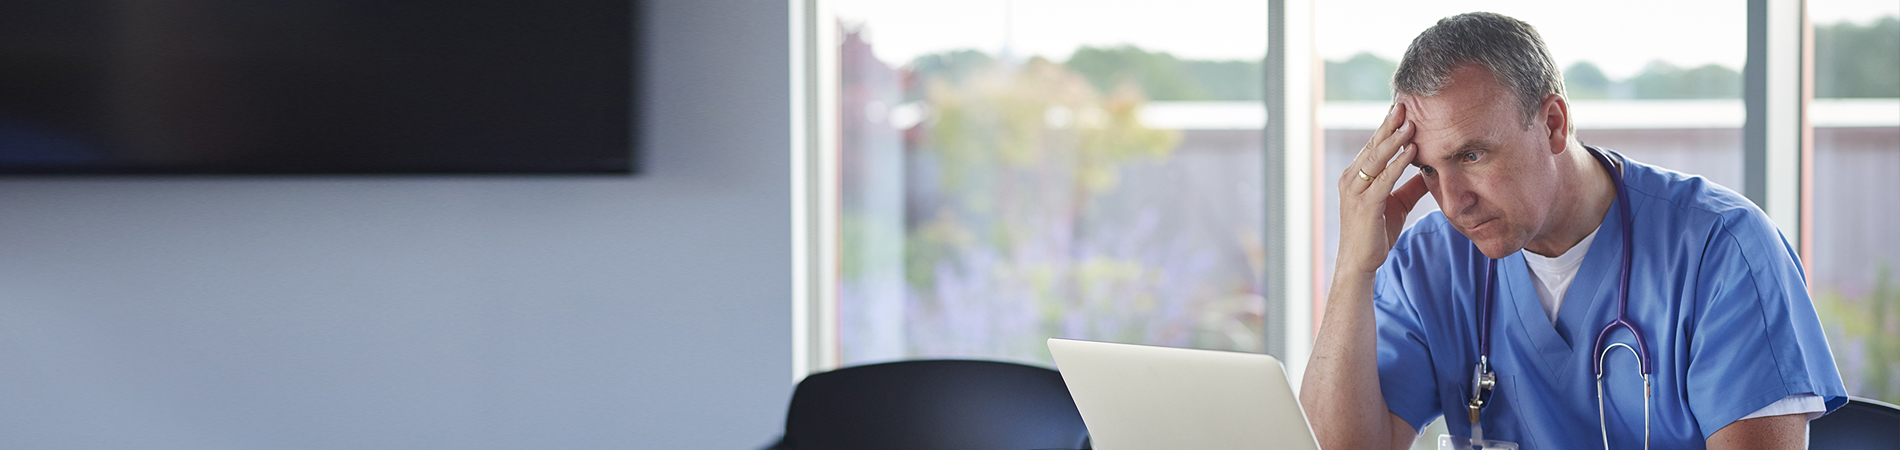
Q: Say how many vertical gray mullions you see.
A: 2